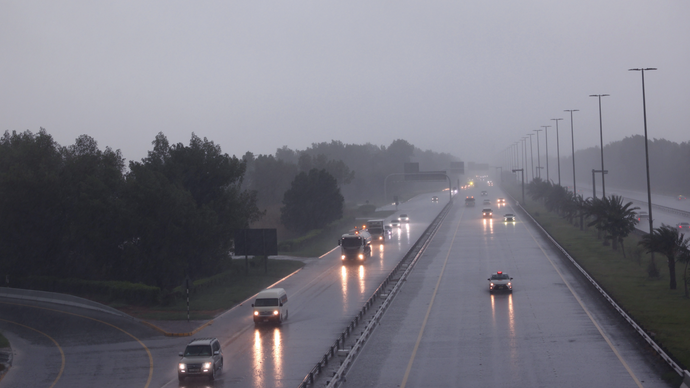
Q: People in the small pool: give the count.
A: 0